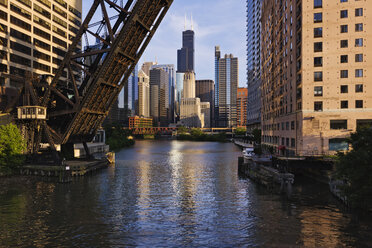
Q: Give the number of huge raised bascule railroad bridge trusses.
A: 1